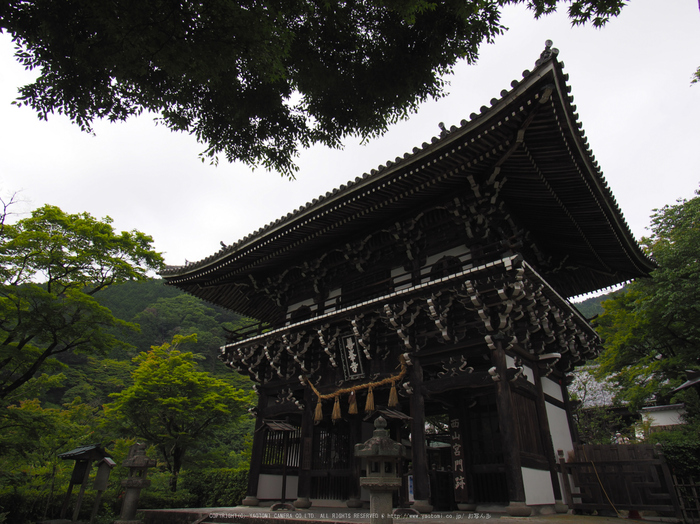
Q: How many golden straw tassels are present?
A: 5